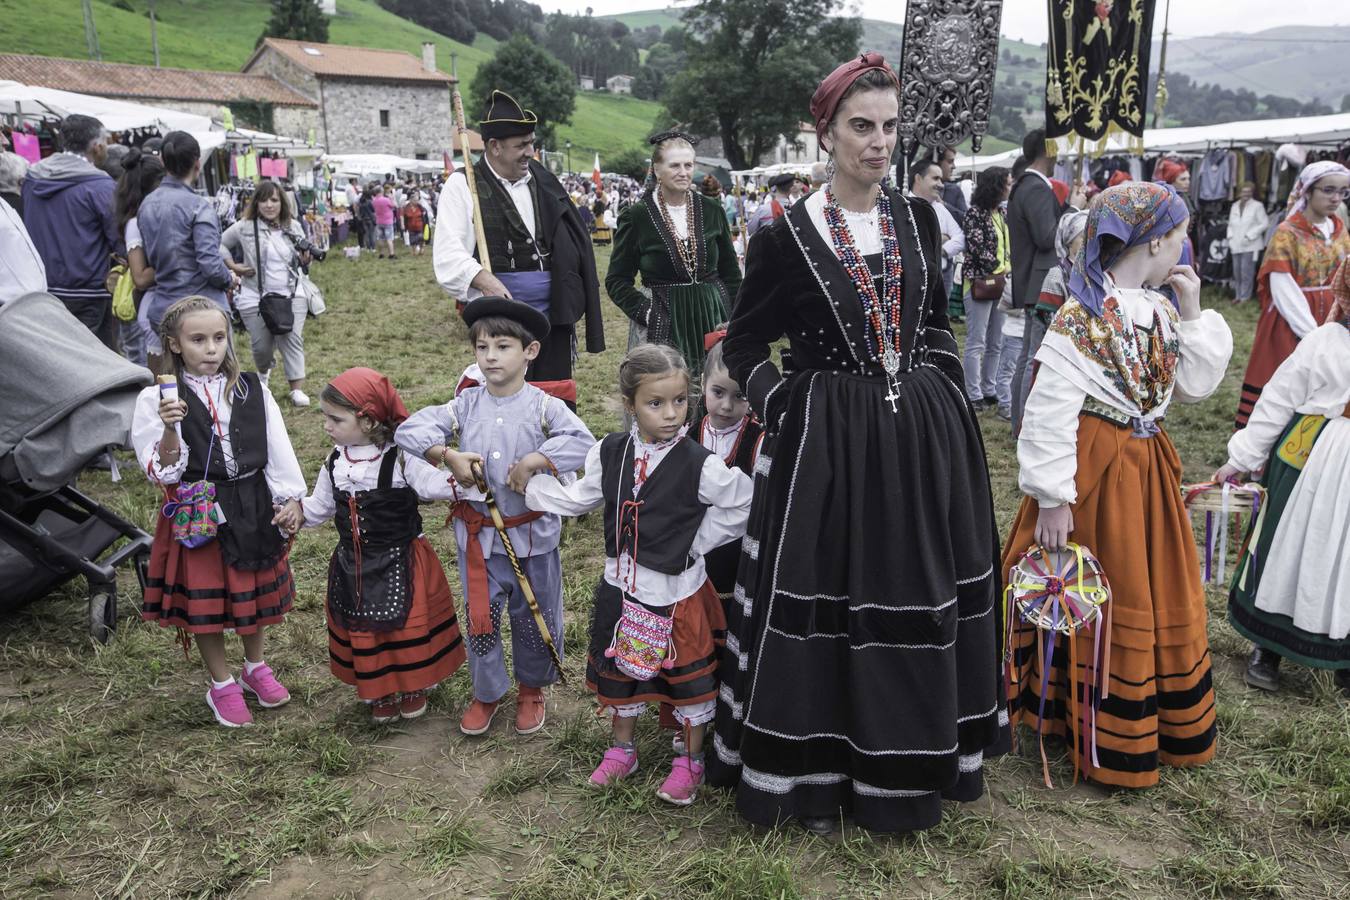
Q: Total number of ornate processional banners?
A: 2